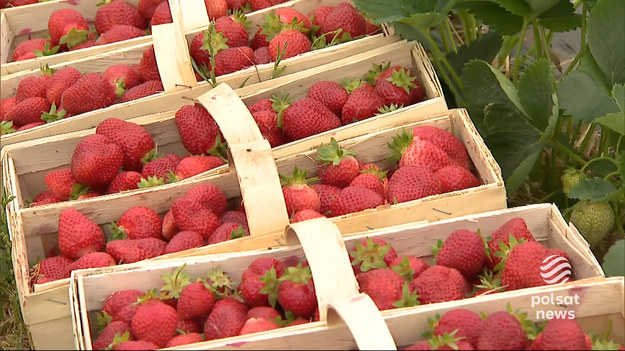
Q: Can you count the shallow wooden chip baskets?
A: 6